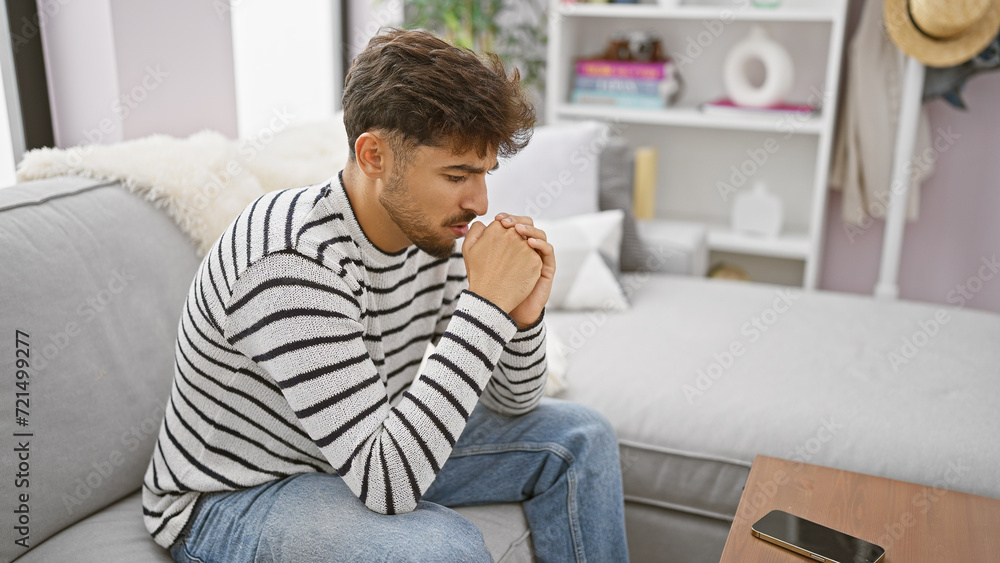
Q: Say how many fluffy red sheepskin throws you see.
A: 0